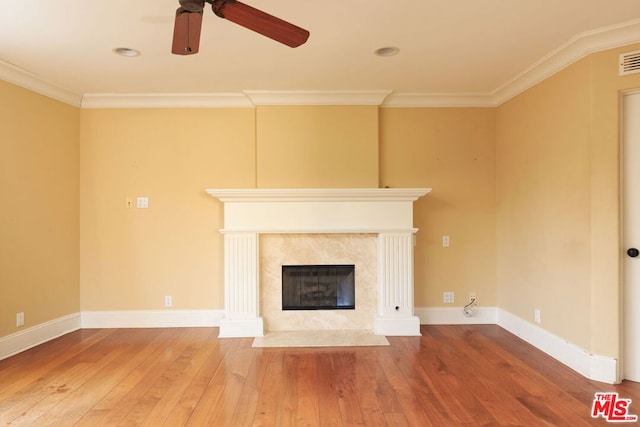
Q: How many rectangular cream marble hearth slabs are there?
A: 1